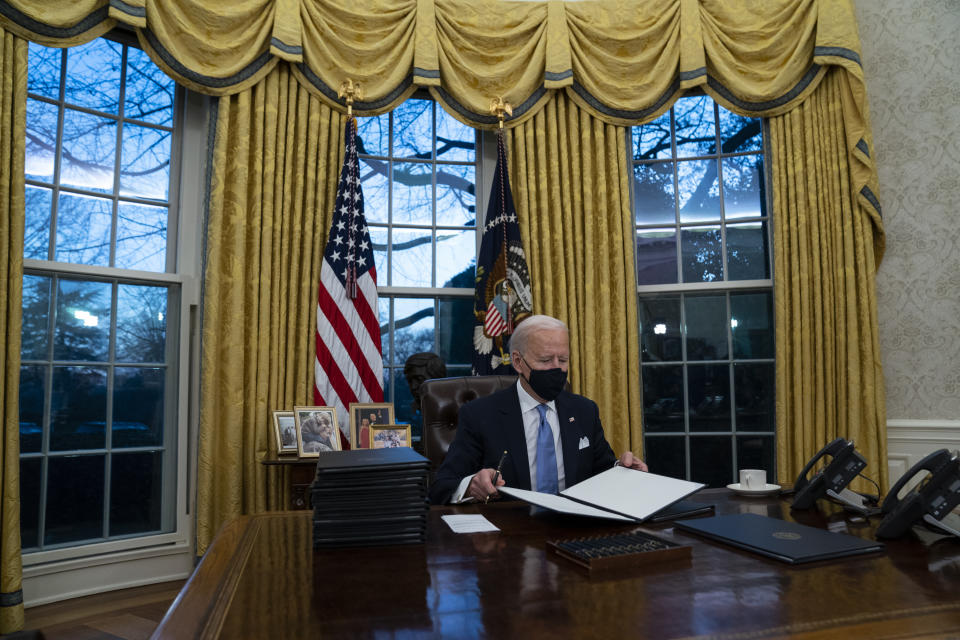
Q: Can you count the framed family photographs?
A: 4